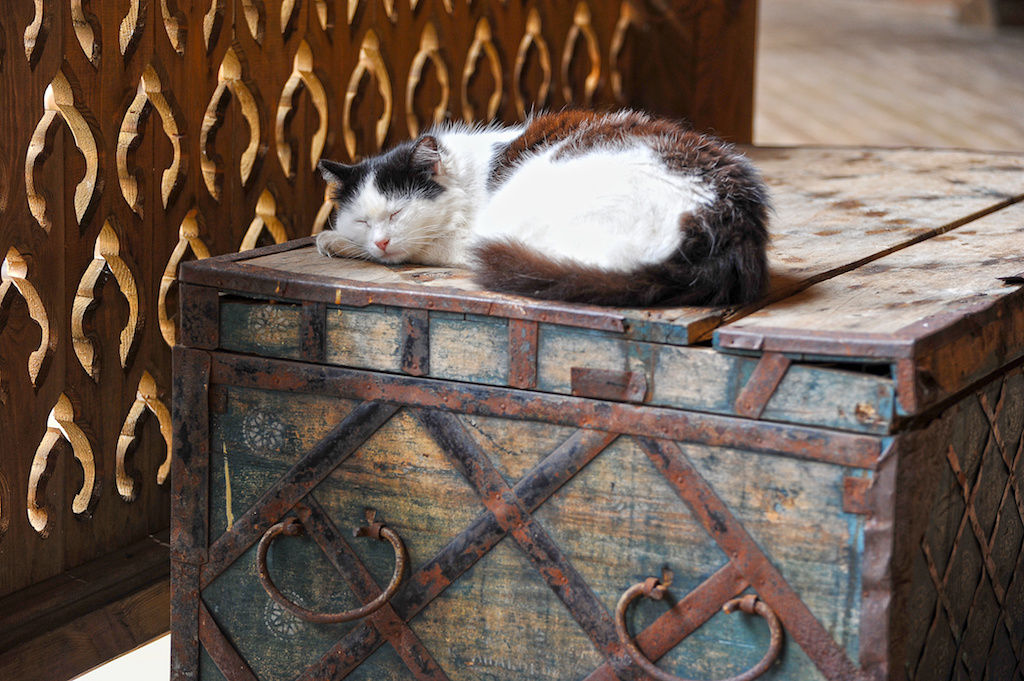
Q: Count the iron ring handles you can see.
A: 2